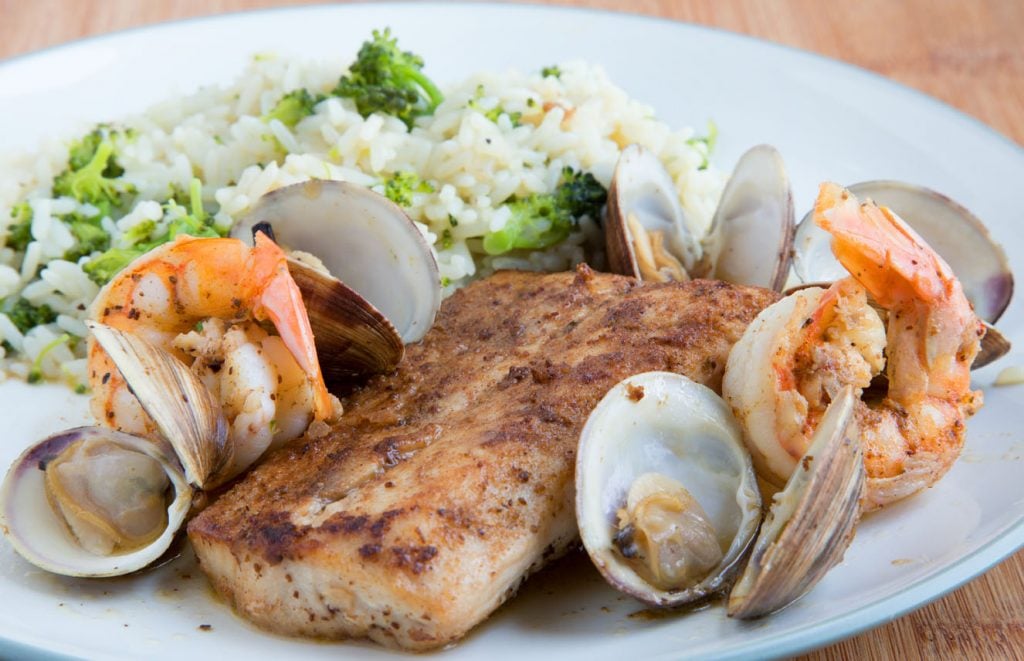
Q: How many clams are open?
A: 5